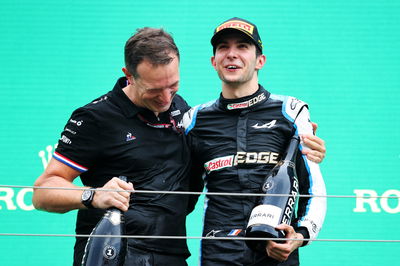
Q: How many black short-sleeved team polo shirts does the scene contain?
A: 1